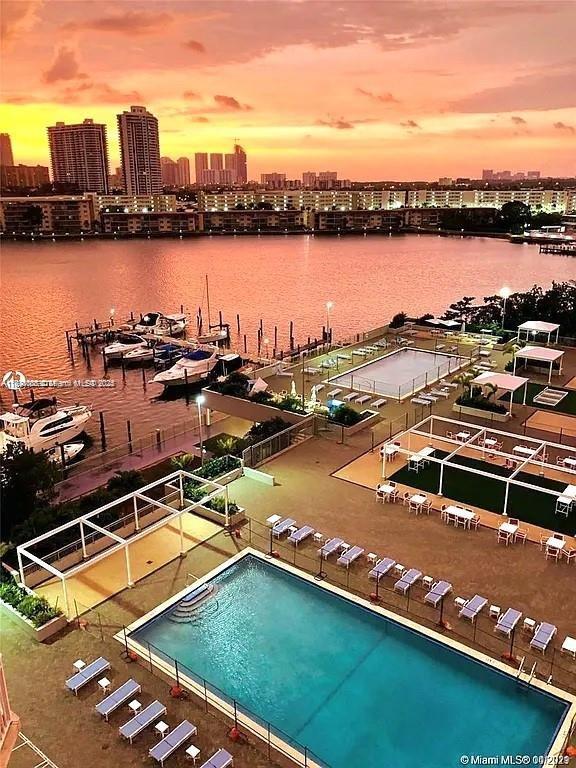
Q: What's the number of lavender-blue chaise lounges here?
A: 15